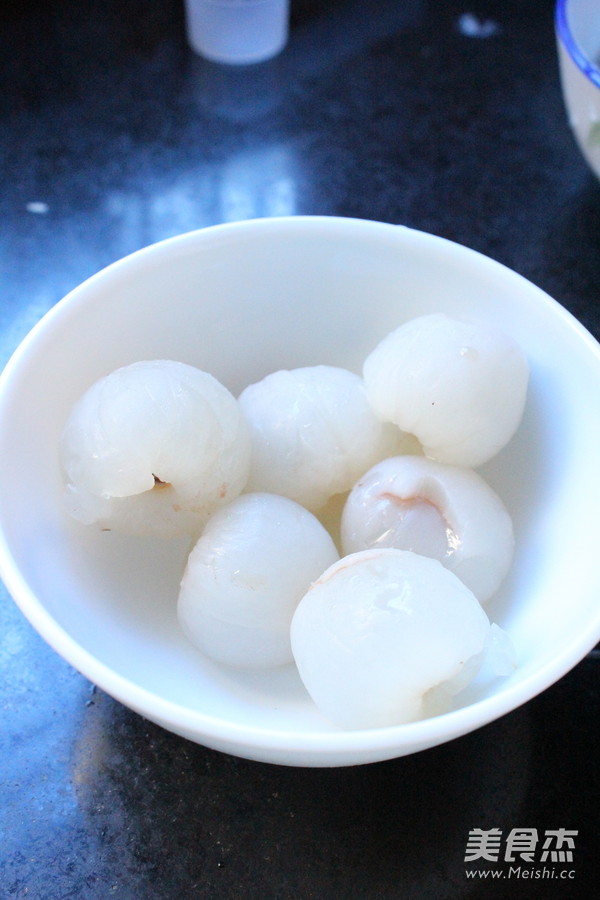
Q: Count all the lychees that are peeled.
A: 6